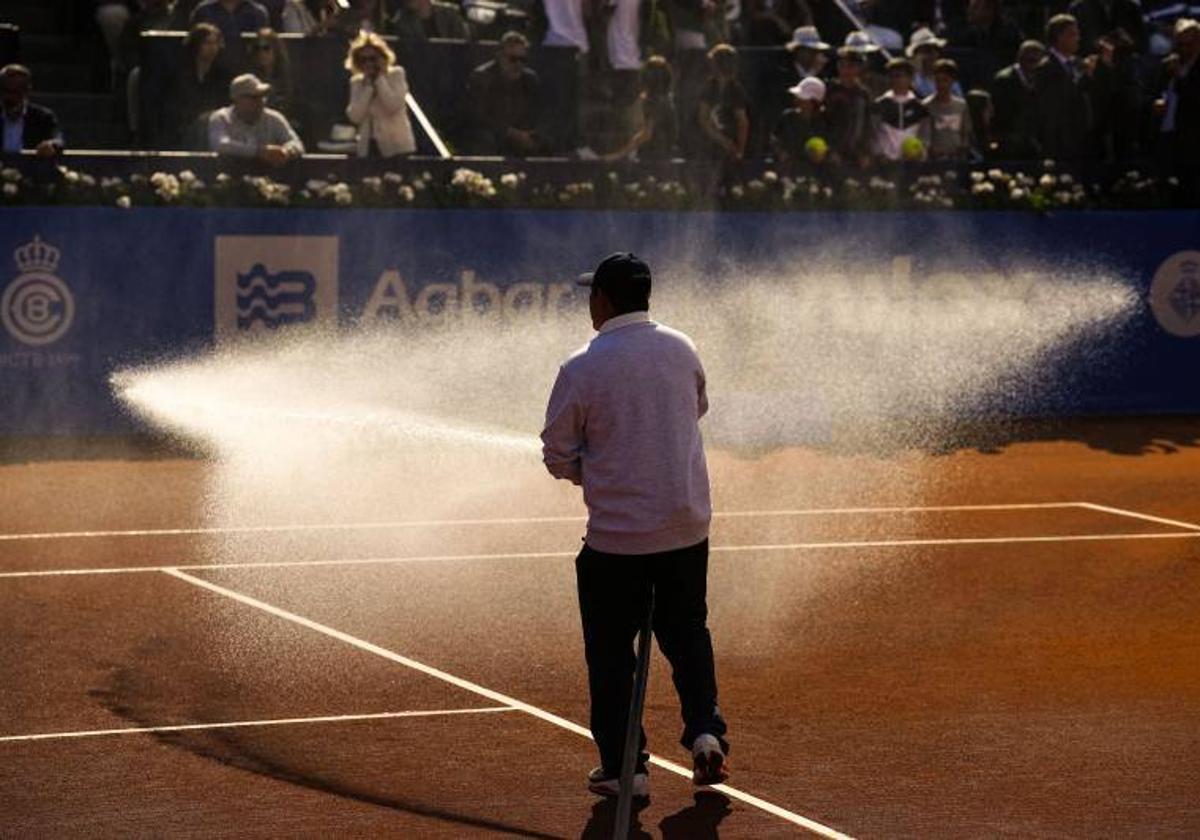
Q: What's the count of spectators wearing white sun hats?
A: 3